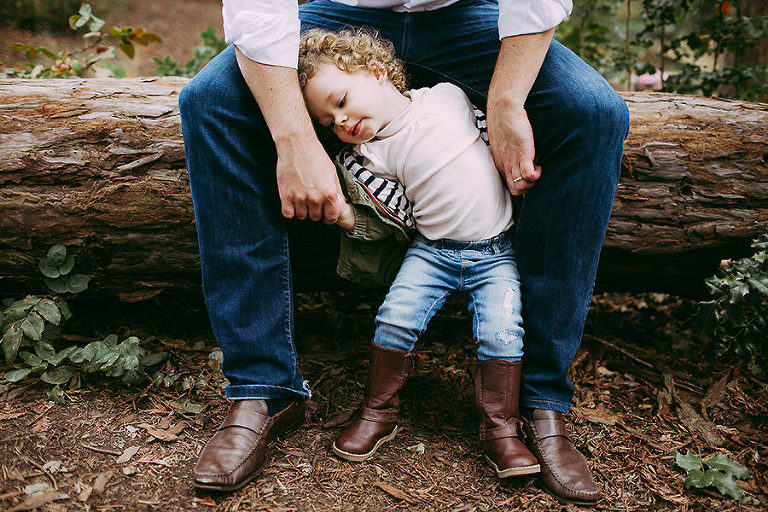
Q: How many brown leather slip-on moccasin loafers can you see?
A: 2